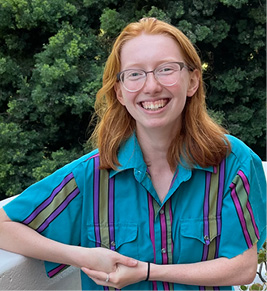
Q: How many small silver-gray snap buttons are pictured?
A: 4